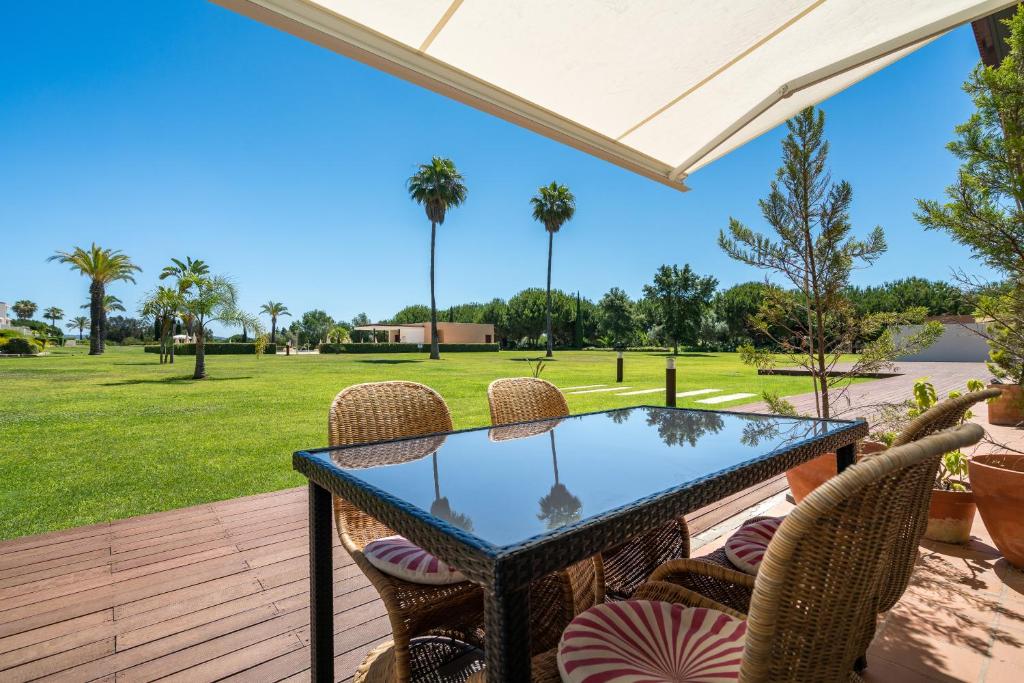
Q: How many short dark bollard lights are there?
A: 2